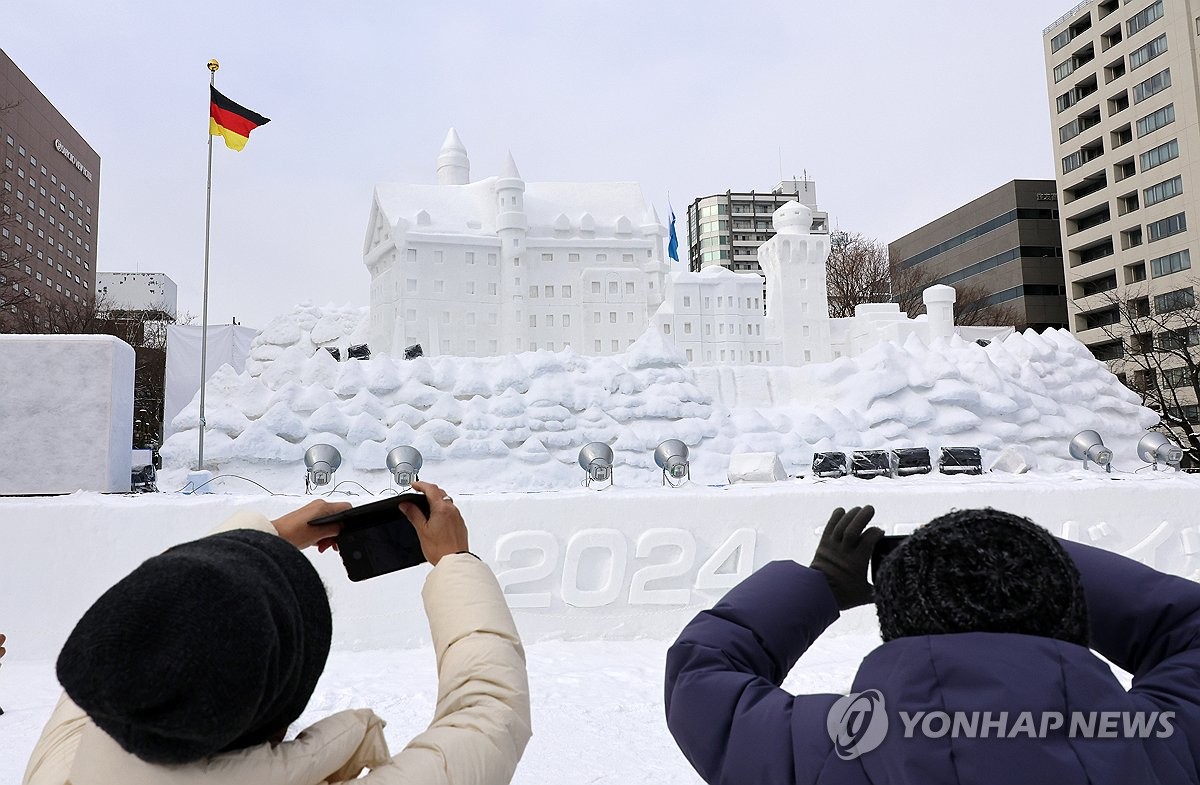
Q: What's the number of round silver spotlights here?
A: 6